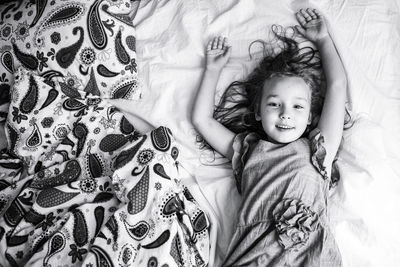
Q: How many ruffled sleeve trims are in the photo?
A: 2